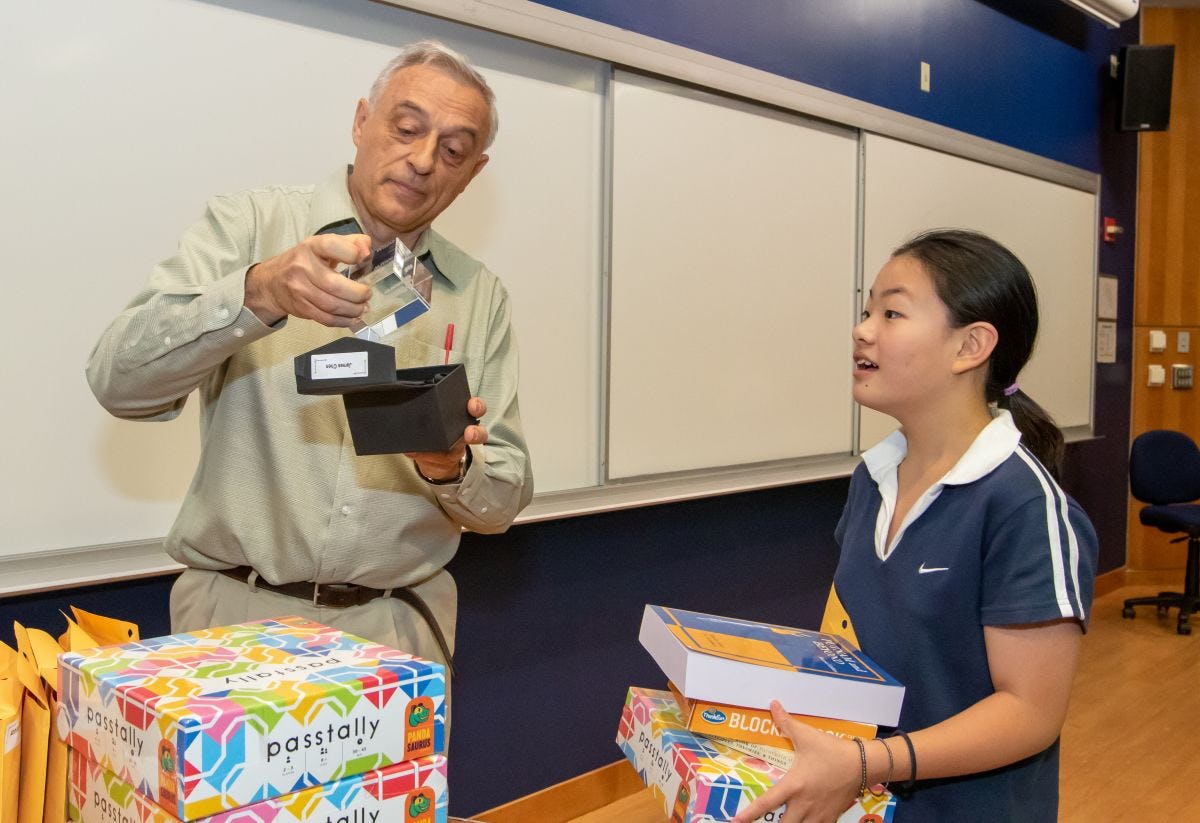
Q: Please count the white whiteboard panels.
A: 3